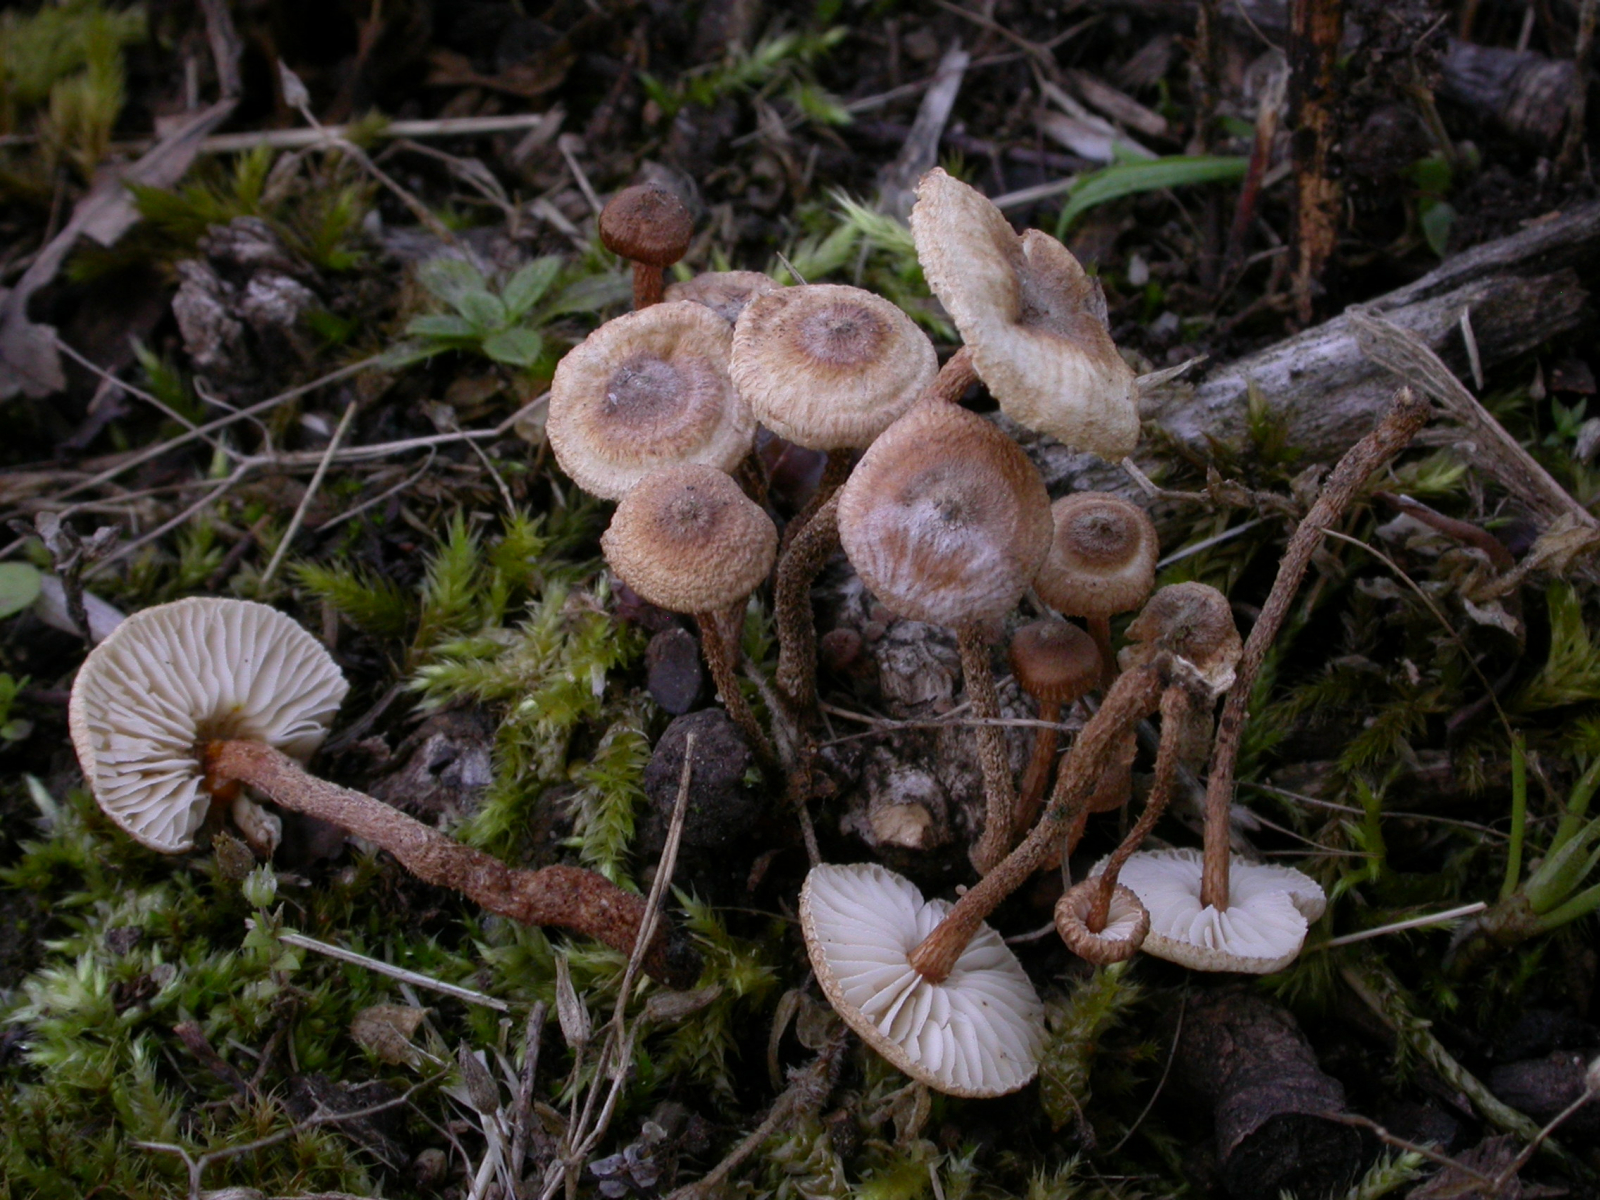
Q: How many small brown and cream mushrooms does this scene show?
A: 14